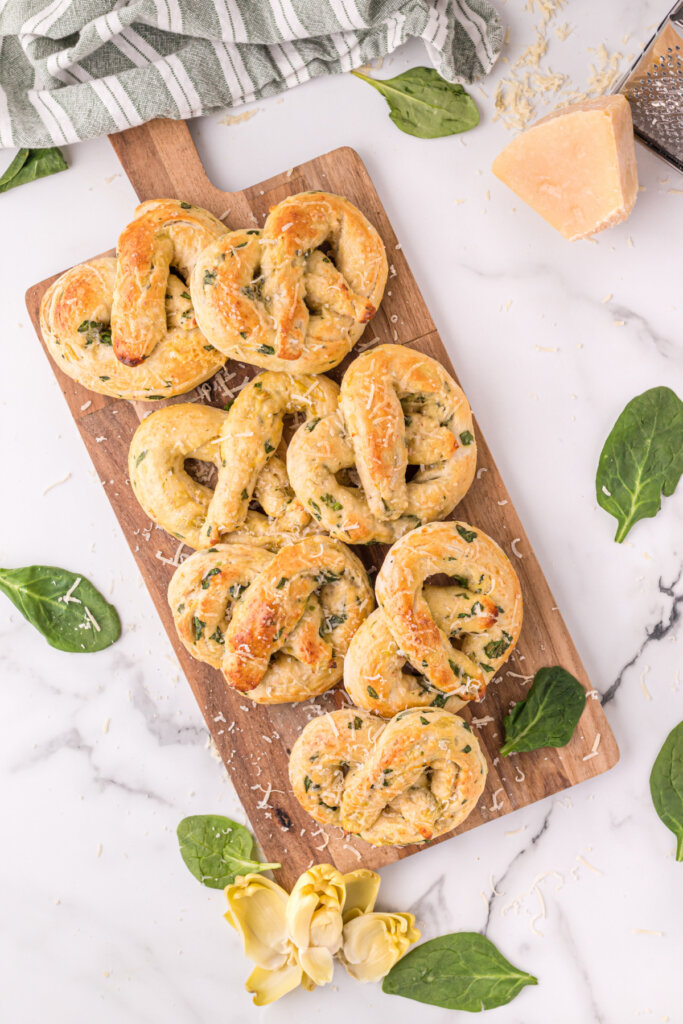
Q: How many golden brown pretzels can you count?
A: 7